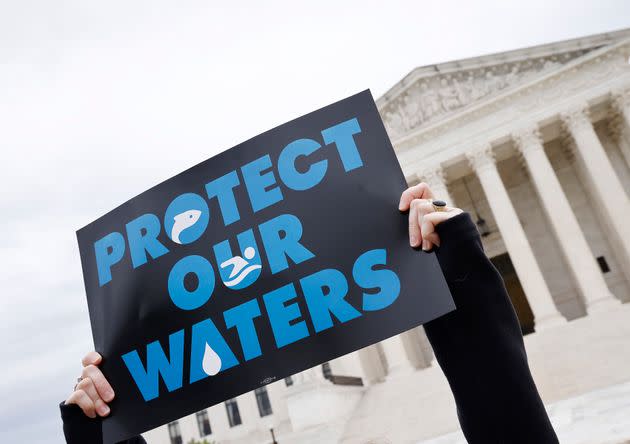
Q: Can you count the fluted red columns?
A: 0